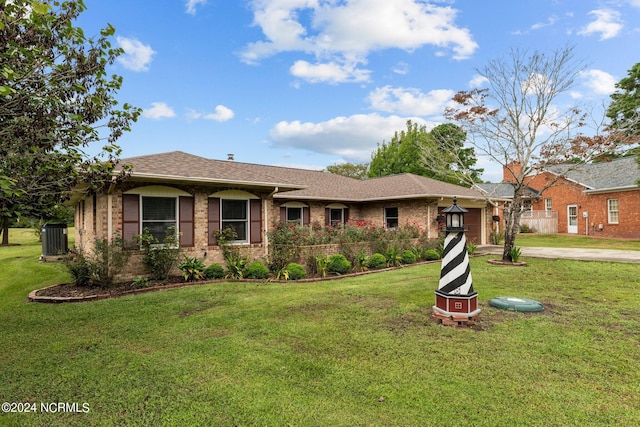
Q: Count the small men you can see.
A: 0